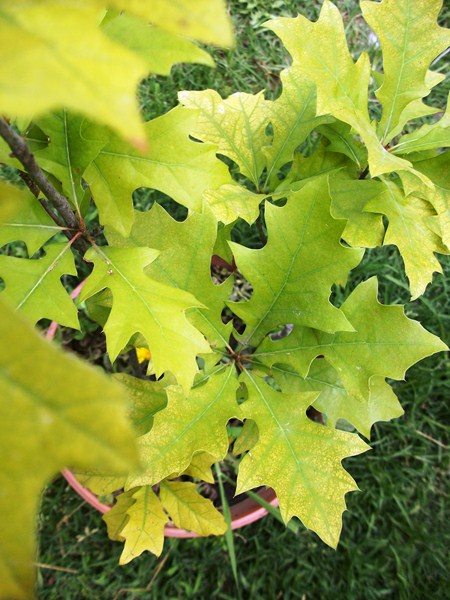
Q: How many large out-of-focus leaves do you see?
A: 2